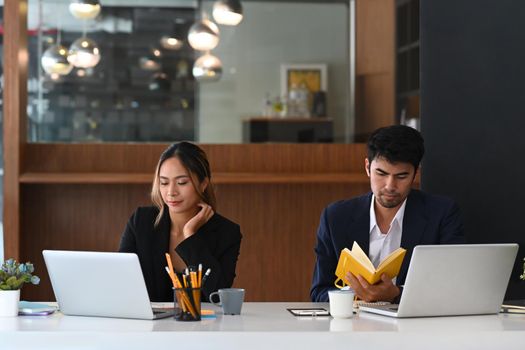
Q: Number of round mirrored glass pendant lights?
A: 6